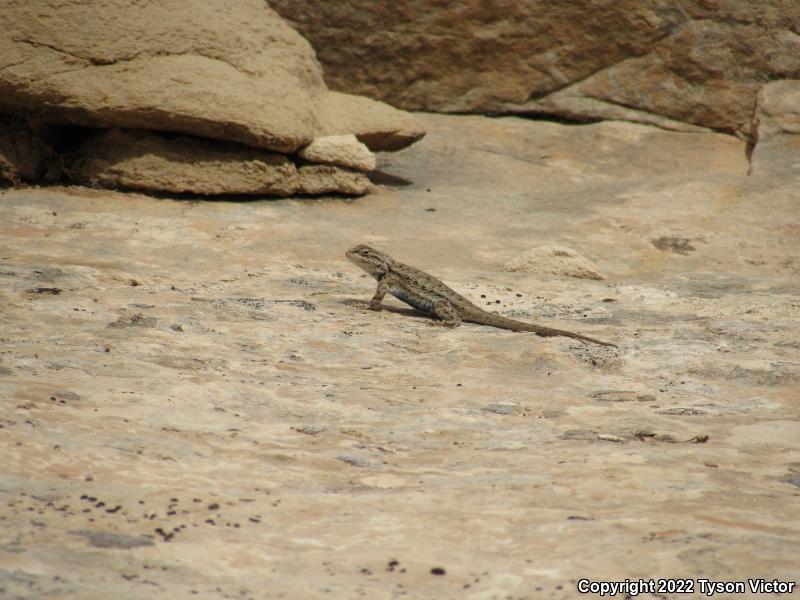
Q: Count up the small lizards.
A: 1